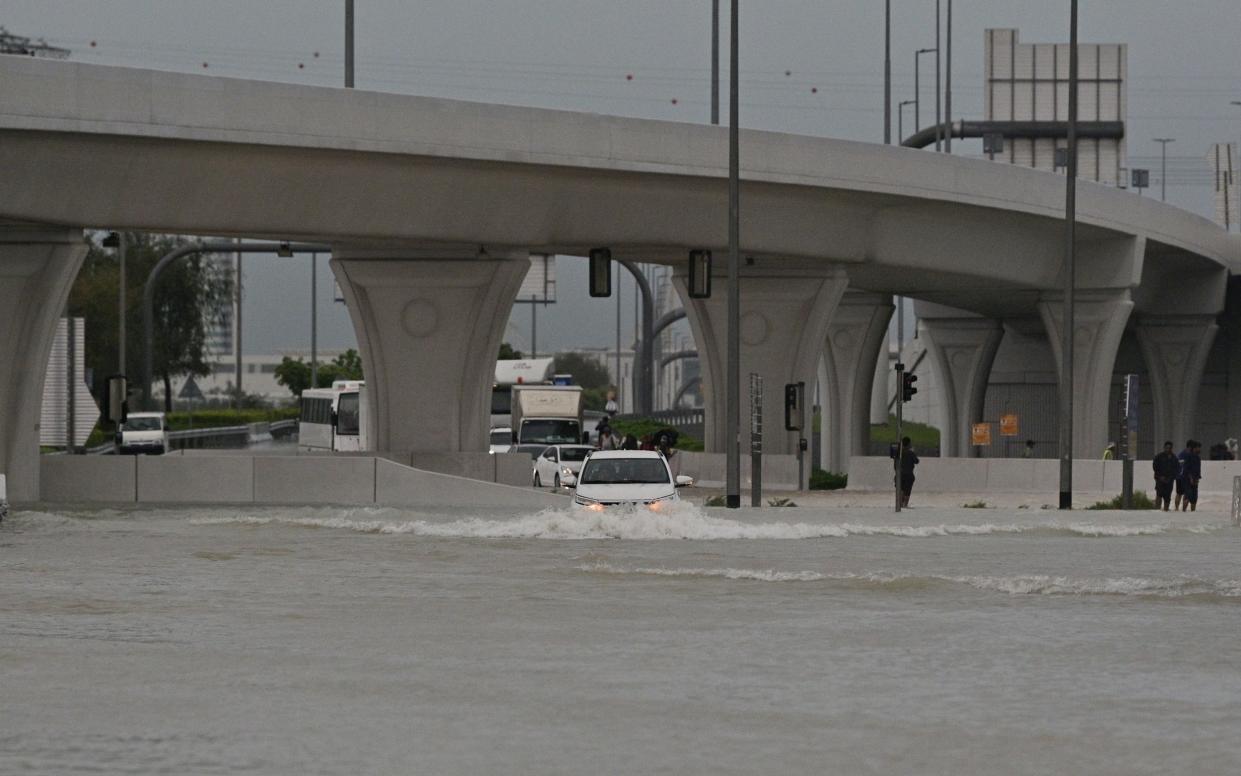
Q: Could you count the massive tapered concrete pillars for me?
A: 7